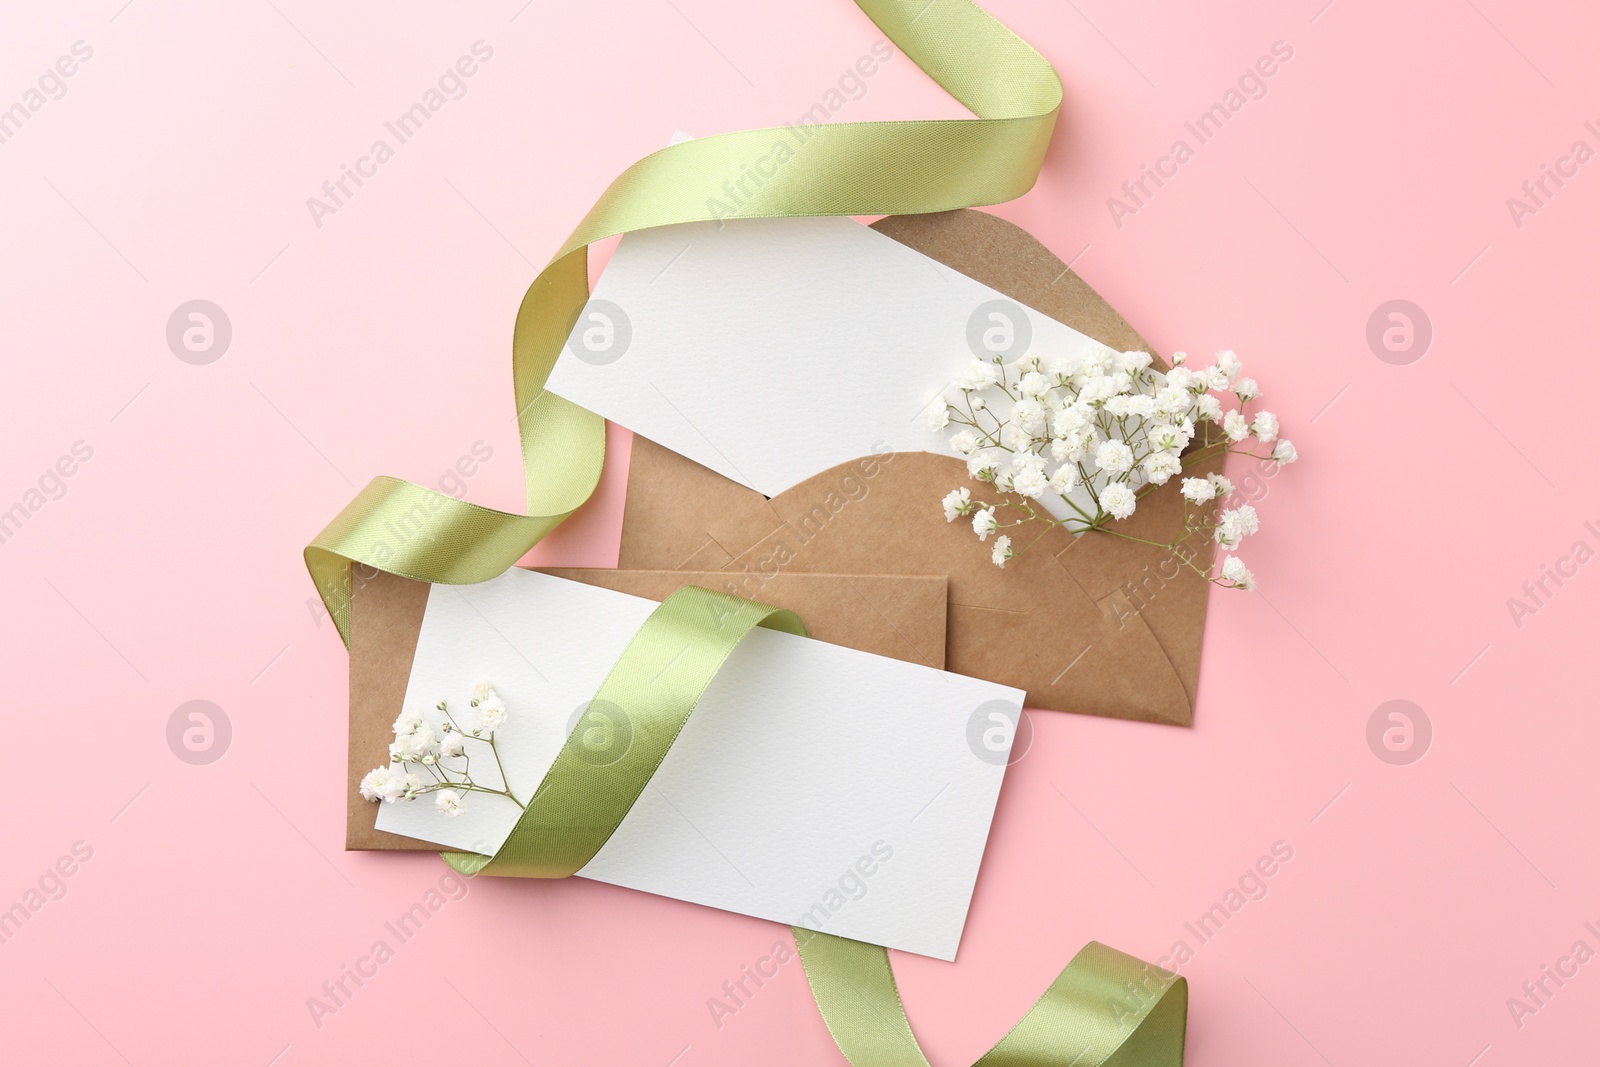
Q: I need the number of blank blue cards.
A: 0